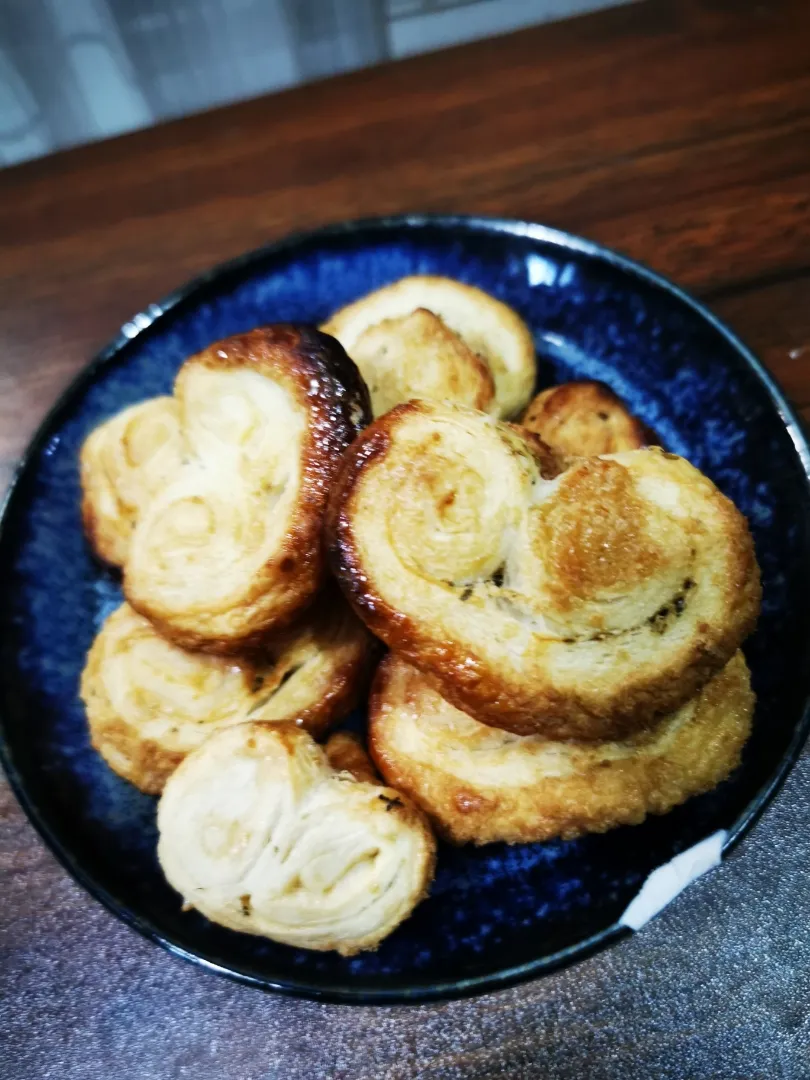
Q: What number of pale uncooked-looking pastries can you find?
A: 1